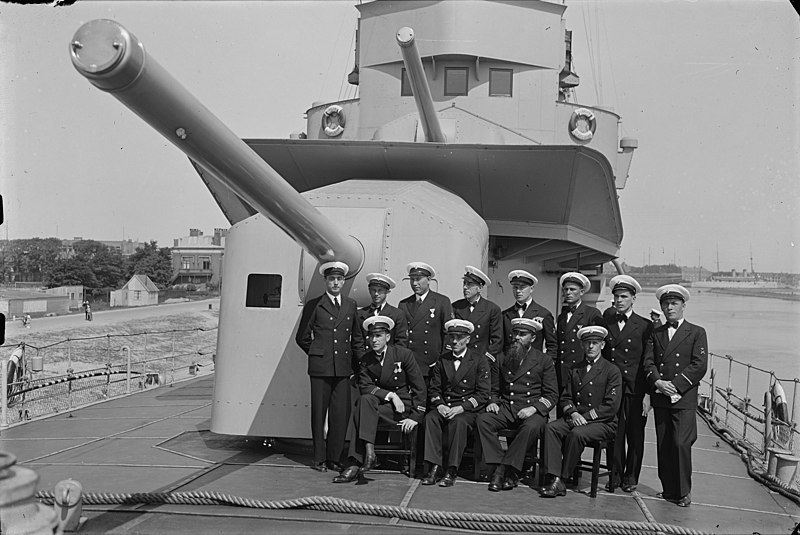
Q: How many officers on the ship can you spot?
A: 12